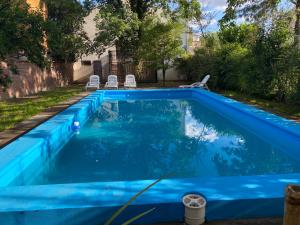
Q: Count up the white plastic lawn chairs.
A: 4